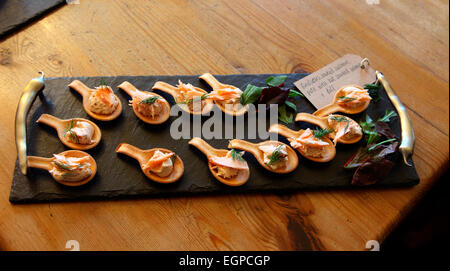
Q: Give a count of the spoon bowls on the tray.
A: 12